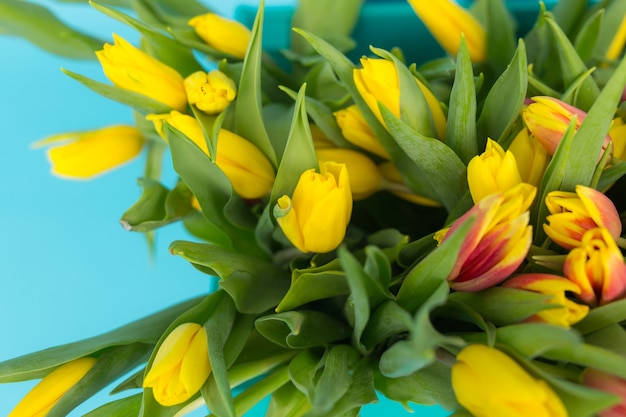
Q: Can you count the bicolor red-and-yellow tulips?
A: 5